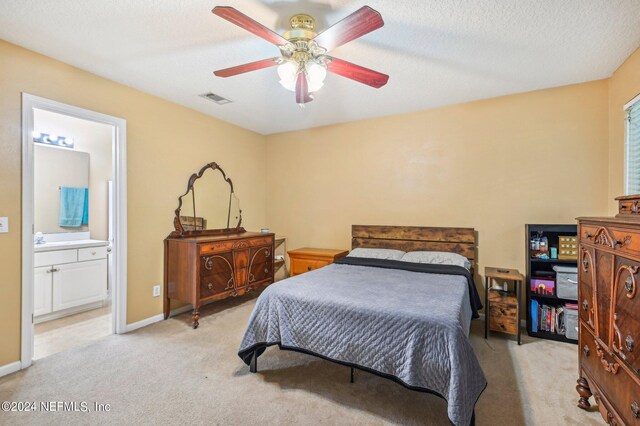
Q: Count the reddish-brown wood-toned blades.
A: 5